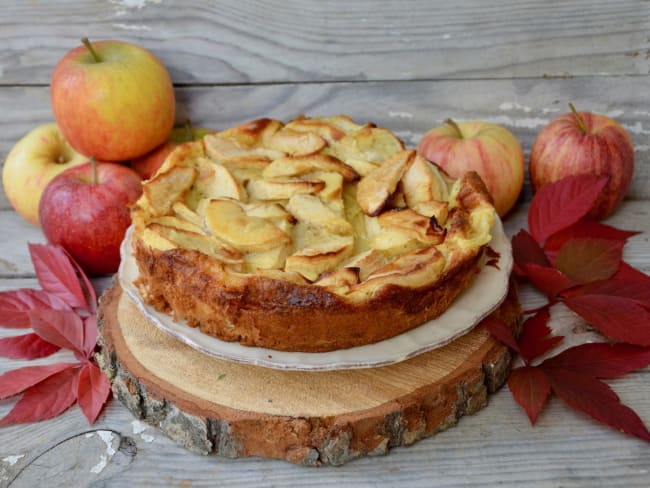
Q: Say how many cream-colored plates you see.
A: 1